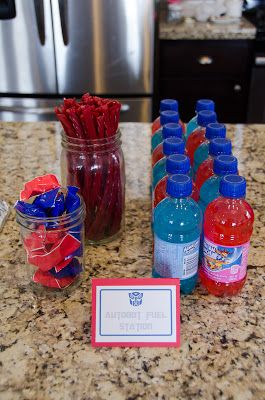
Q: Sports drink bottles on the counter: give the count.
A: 12